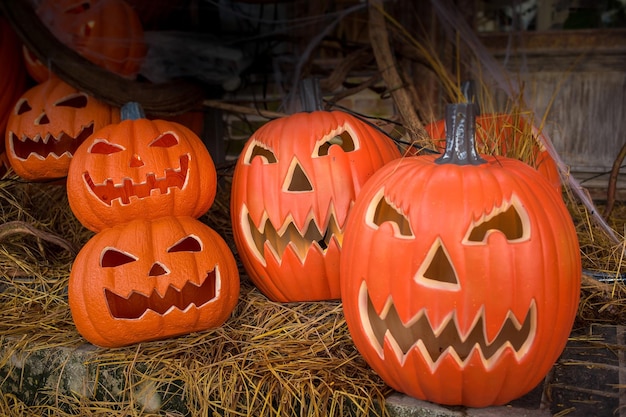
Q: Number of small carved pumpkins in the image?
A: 3